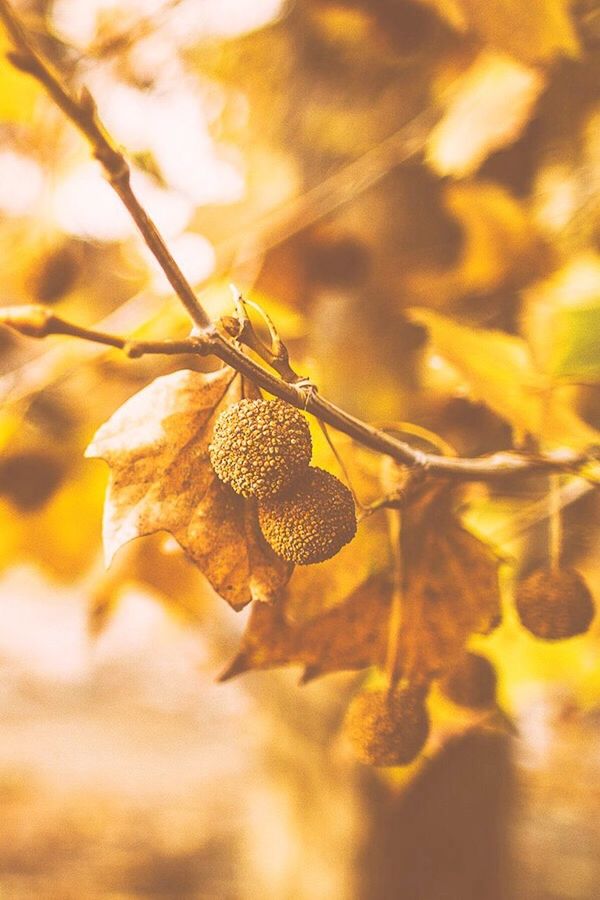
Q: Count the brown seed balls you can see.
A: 5